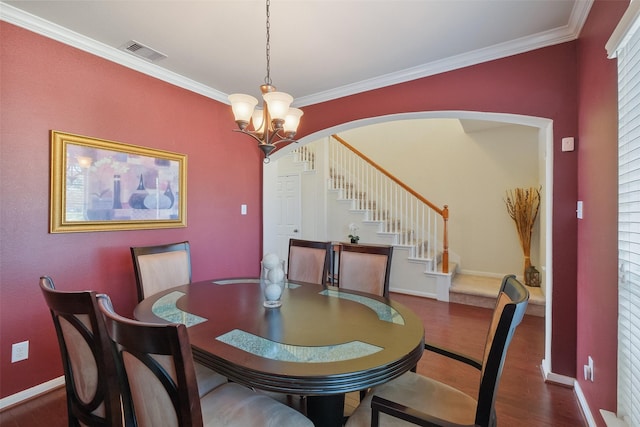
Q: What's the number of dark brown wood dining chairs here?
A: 6